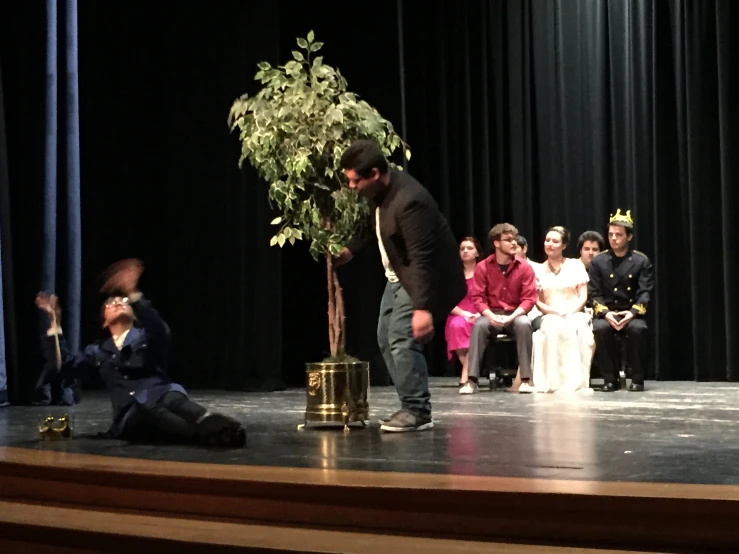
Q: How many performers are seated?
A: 6